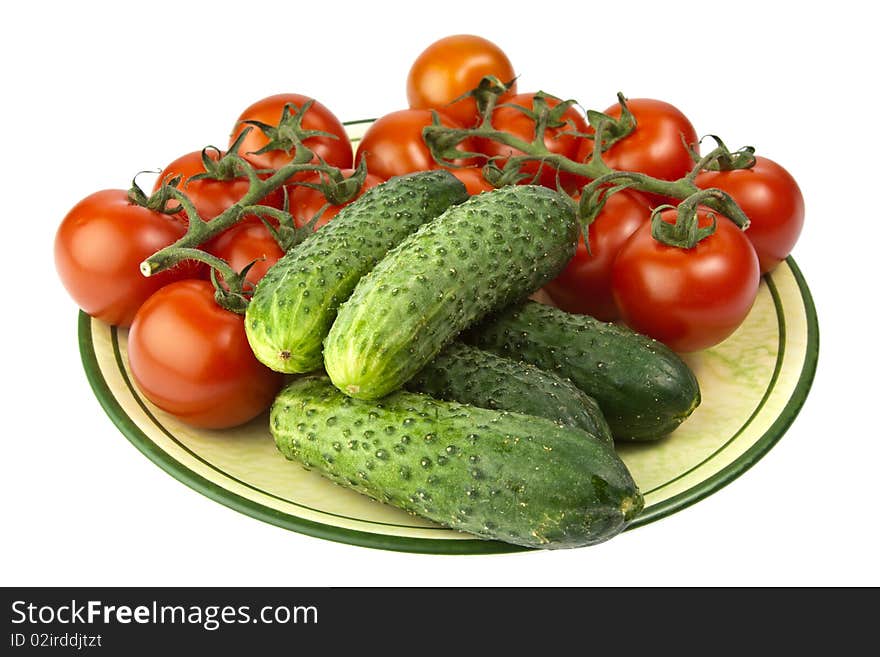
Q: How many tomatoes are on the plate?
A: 14